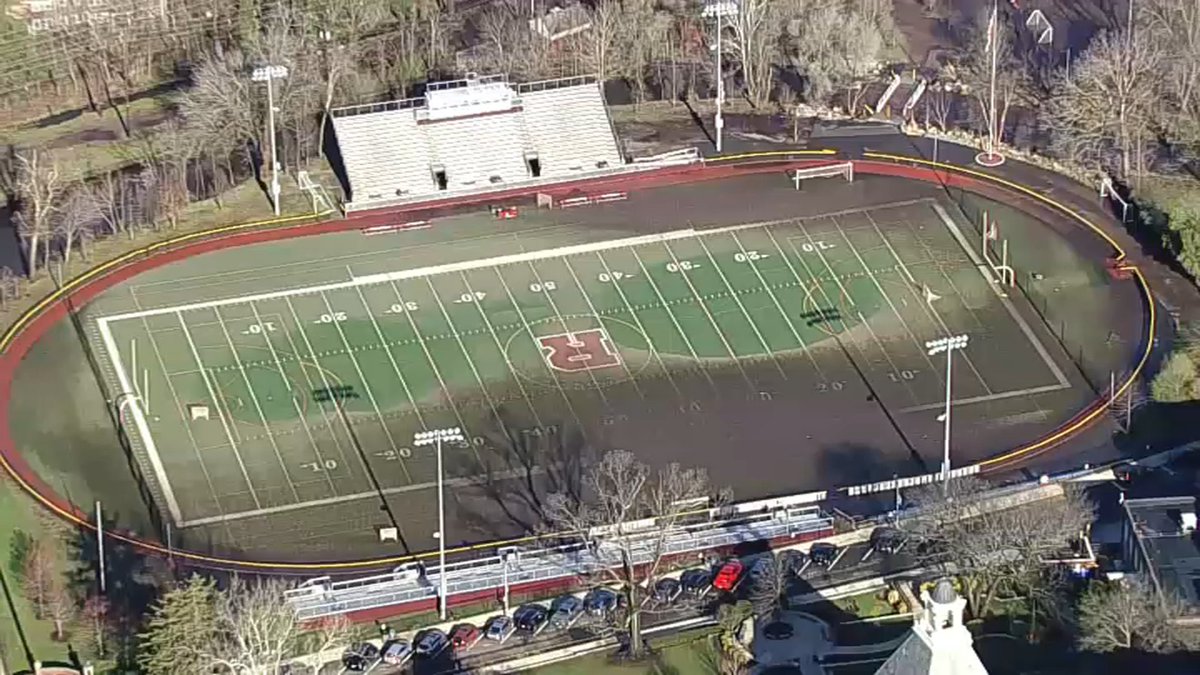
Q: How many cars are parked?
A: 15